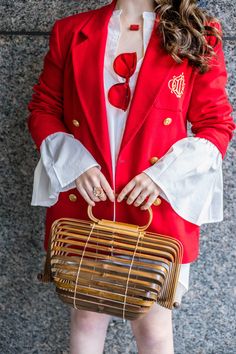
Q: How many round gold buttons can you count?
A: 5